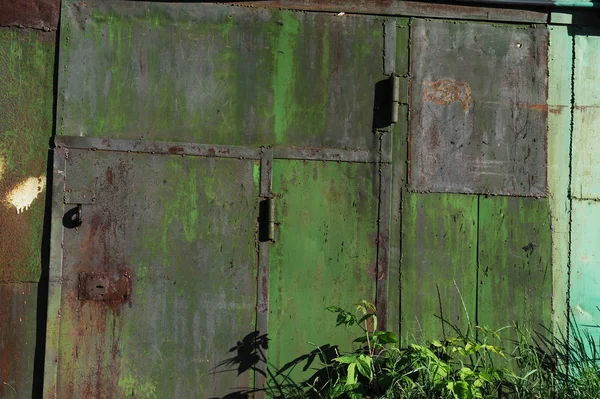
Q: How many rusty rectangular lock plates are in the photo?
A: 1